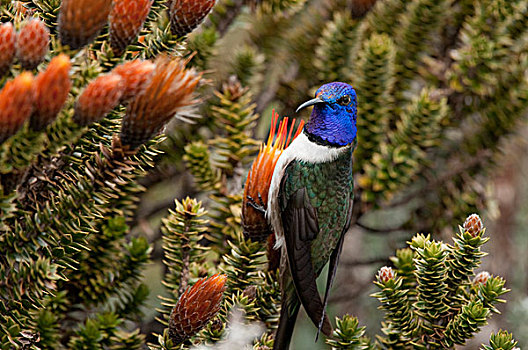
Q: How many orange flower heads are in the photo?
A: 12